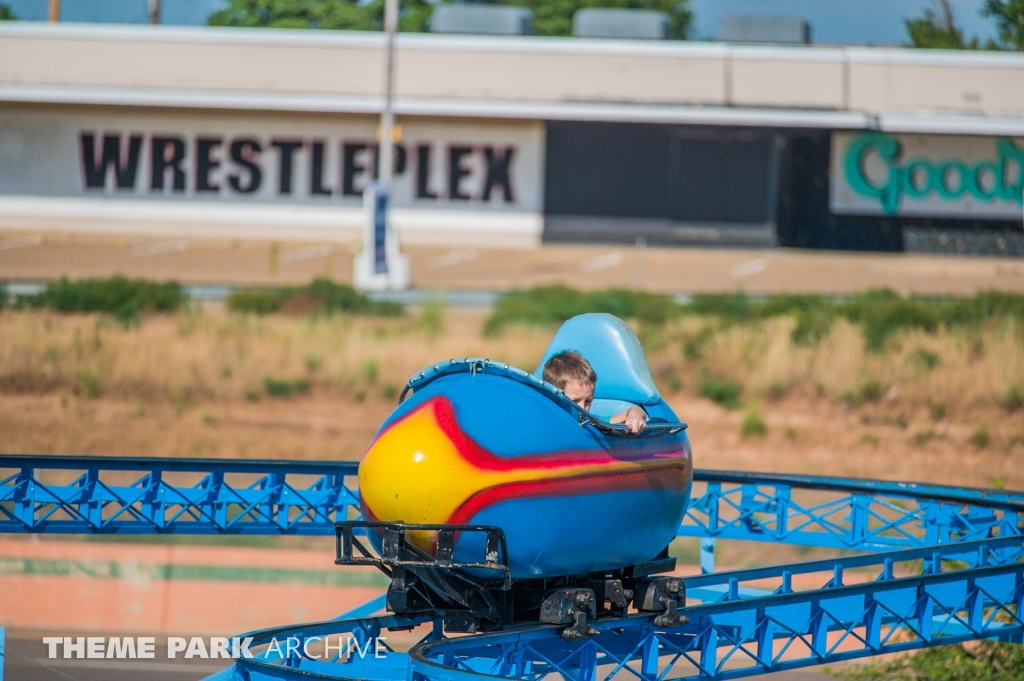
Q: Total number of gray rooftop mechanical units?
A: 3